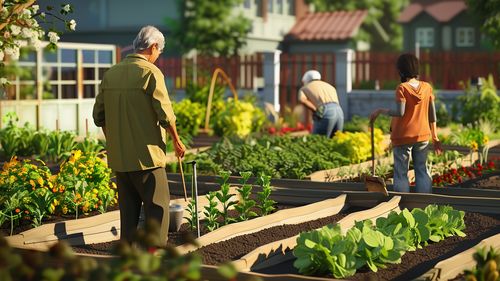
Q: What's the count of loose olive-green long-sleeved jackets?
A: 1